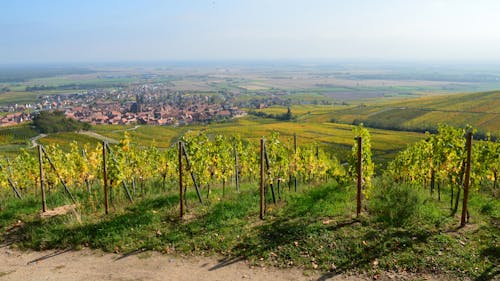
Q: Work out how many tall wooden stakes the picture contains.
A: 6